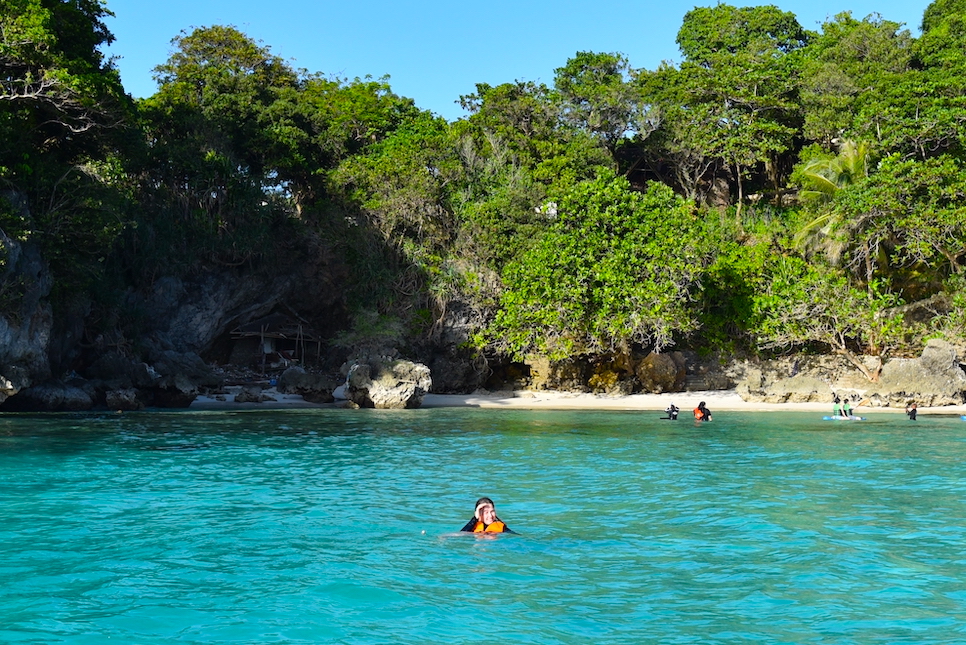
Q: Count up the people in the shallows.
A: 5